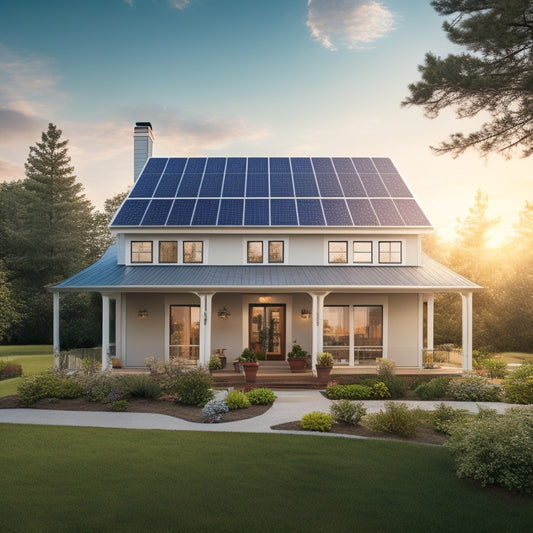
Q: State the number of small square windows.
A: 8